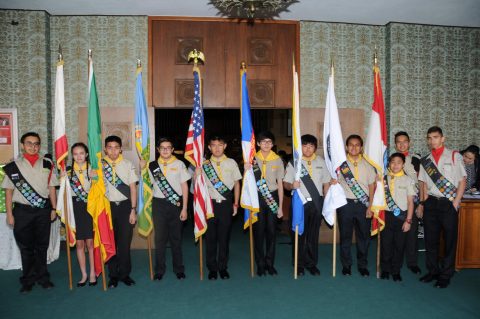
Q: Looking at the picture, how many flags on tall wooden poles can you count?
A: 8